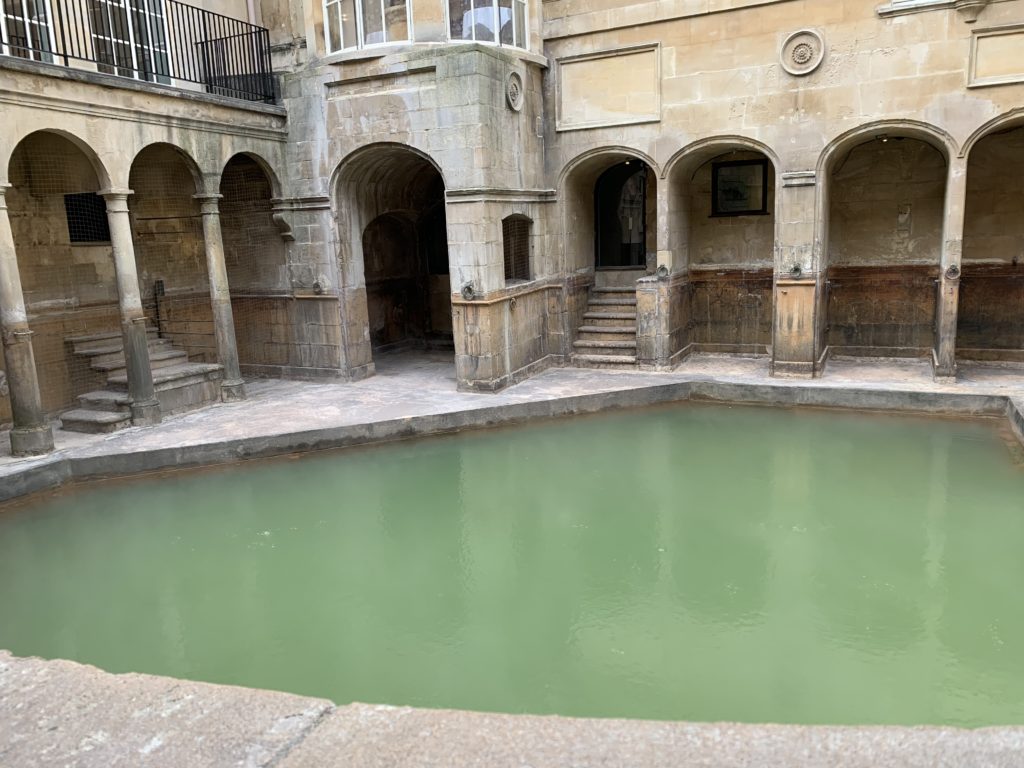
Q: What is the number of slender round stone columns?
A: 3